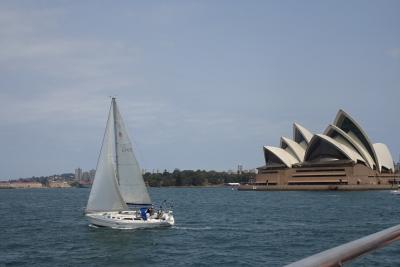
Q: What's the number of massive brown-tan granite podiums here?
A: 1